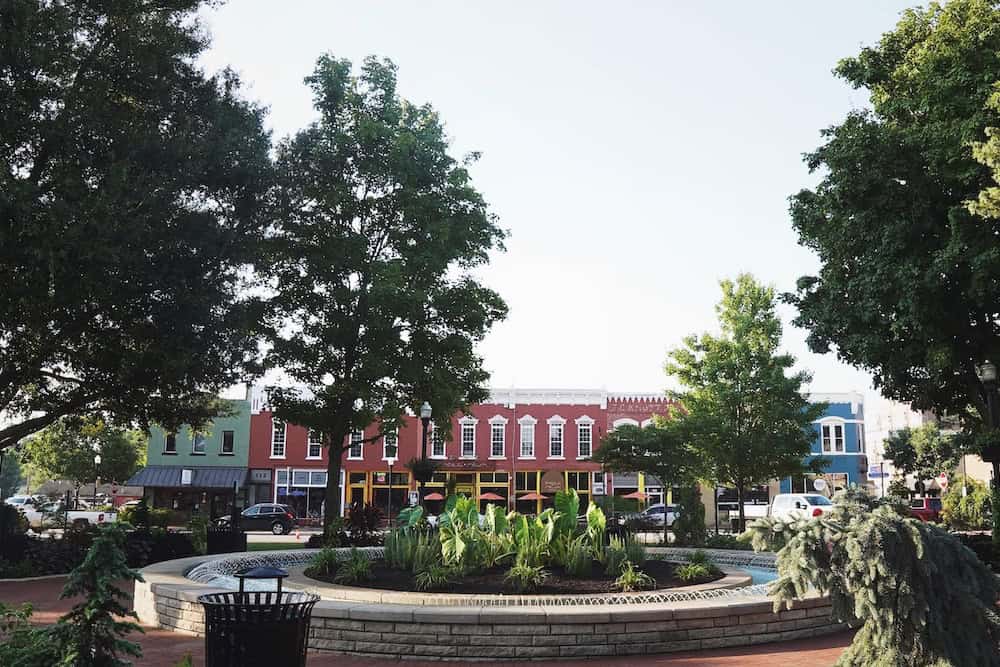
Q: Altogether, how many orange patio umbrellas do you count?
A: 4